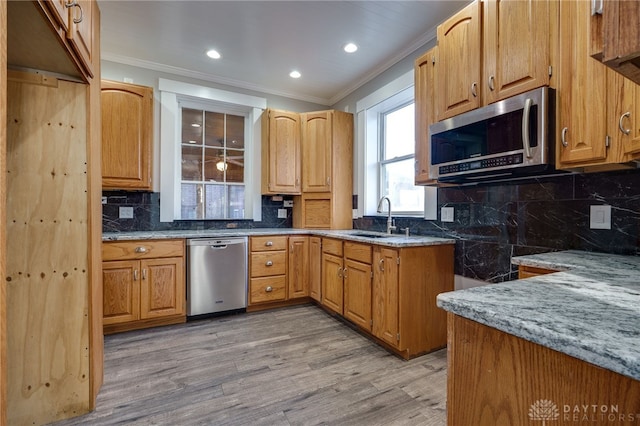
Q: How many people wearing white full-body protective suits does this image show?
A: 0